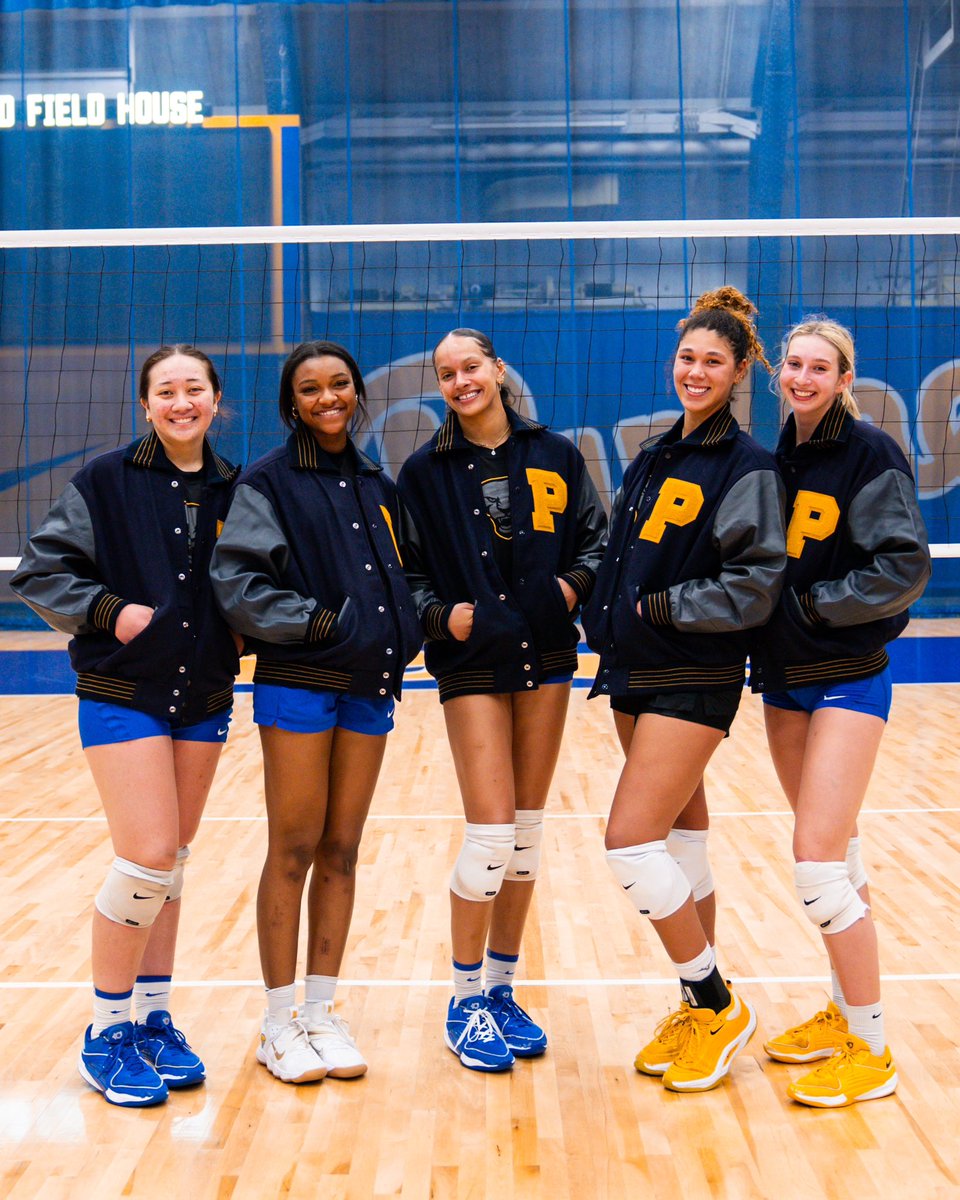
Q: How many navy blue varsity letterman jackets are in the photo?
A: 5